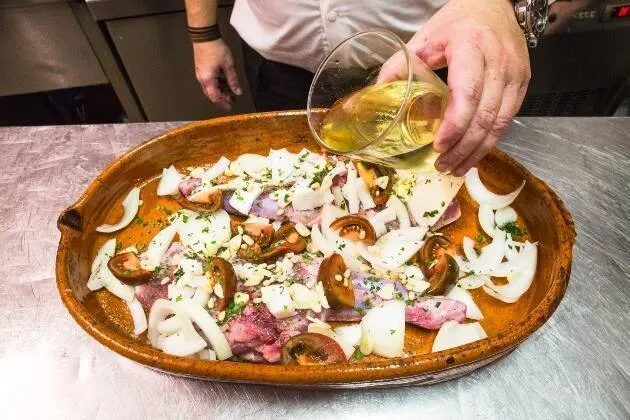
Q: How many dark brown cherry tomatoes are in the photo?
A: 11